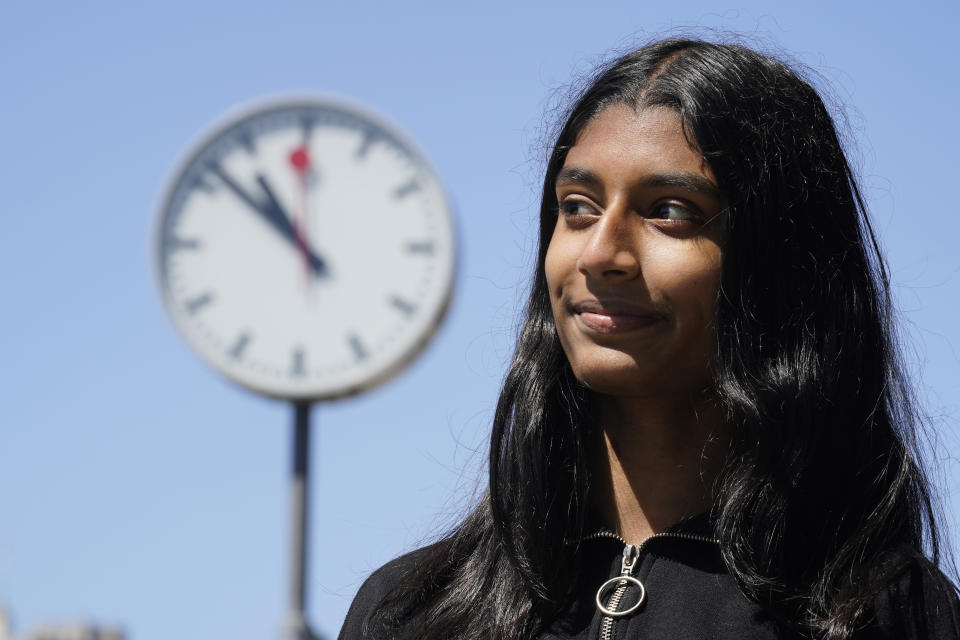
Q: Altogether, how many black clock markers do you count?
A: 12